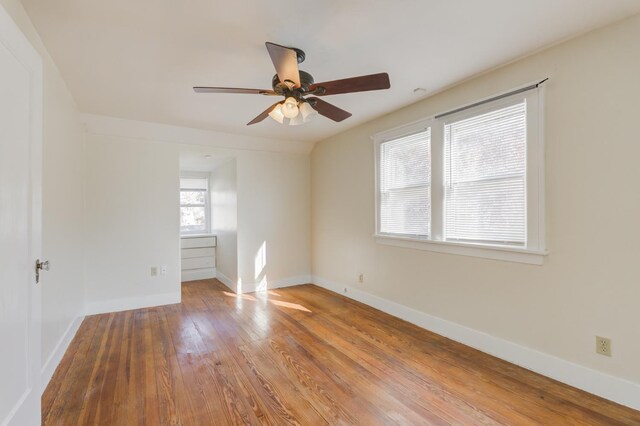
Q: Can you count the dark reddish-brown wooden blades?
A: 5